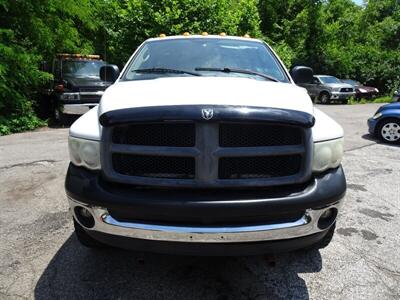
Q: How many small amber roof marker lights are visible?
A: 5